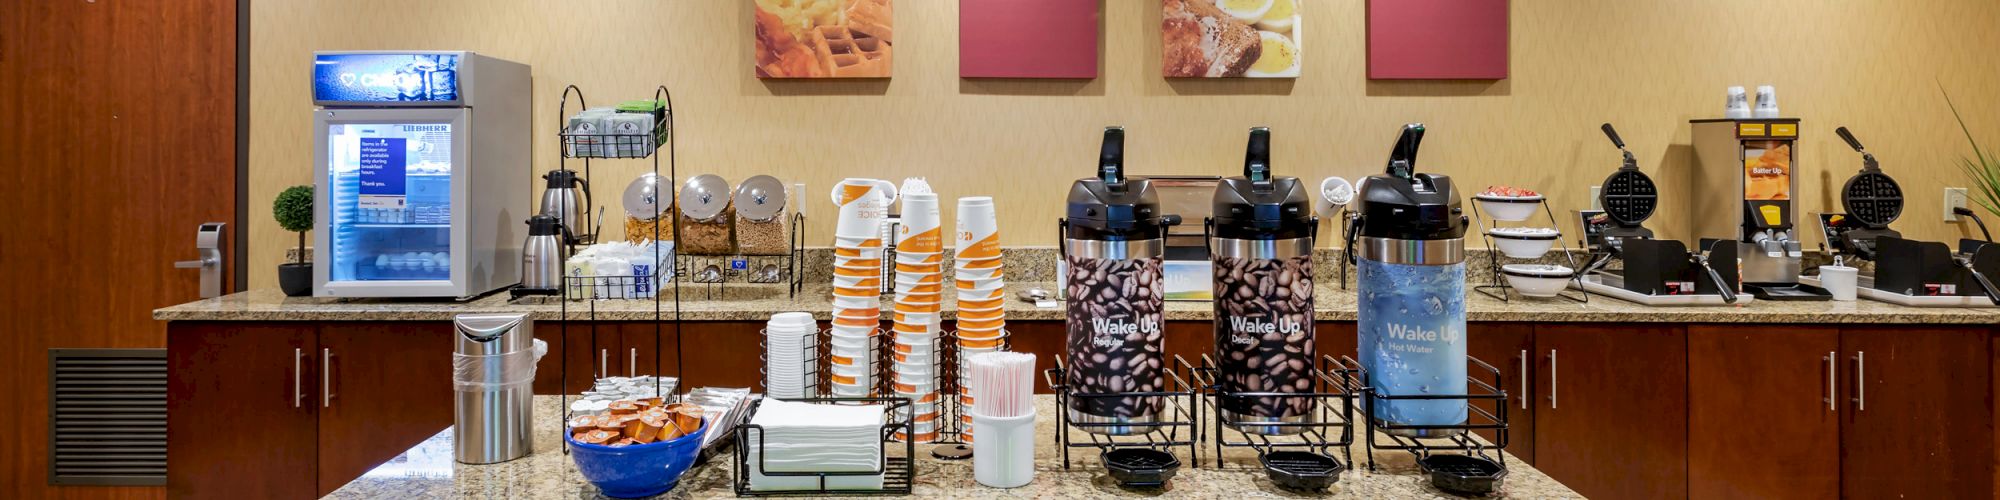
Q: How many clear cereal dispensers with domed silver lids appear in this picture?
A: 3